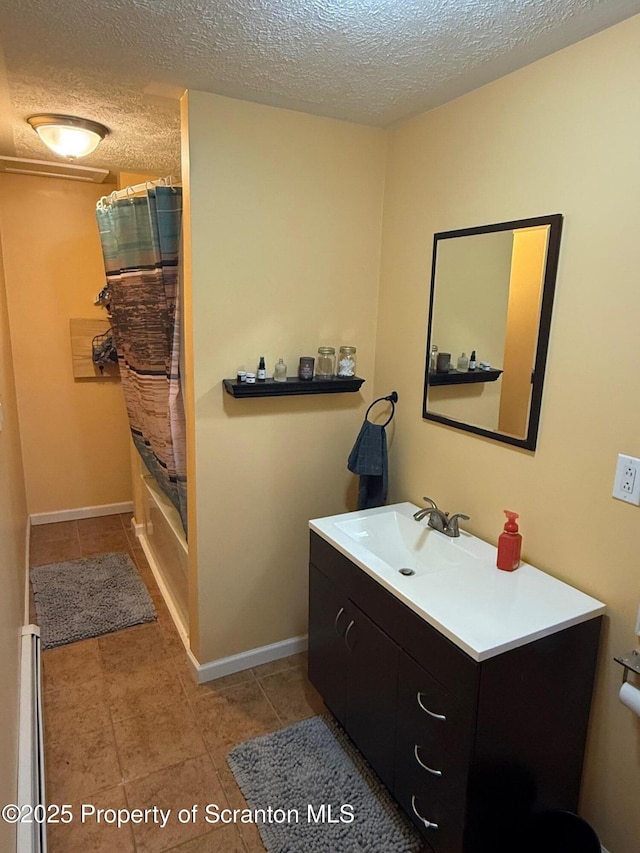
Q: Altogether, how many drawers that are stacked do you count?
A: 3